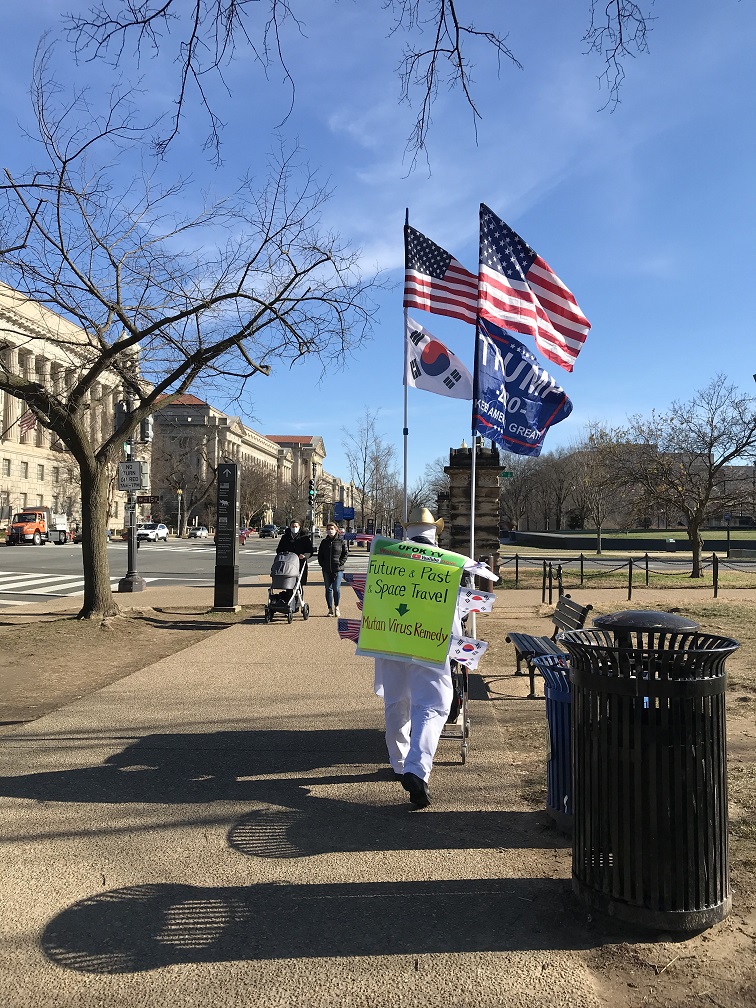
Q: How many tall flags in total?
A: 4